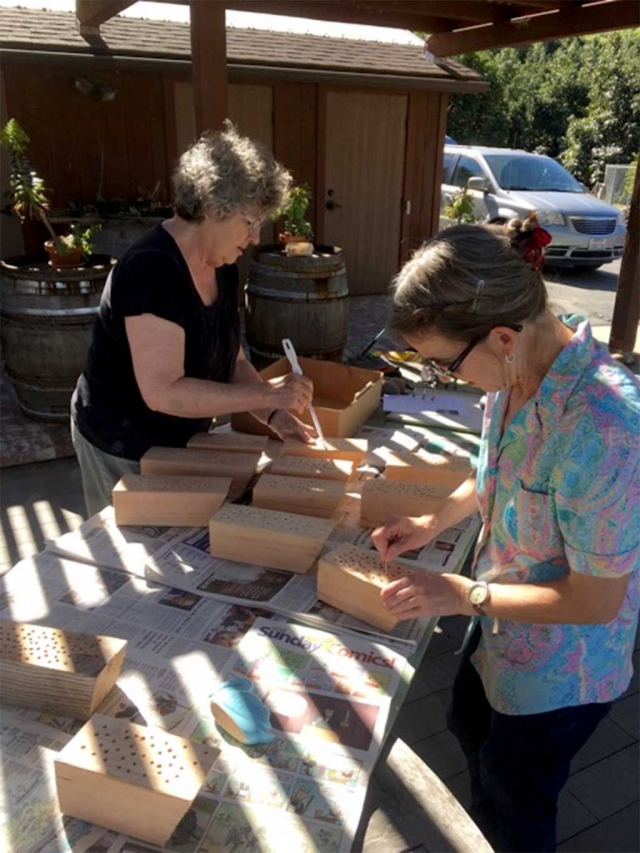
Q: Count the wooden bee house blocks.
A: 12